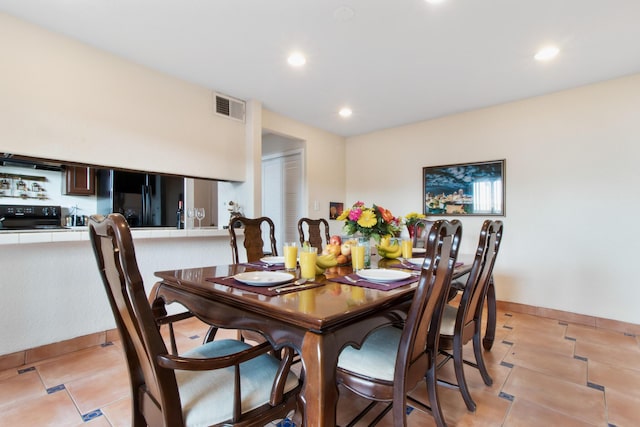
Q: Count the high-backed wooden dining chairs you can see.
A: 6